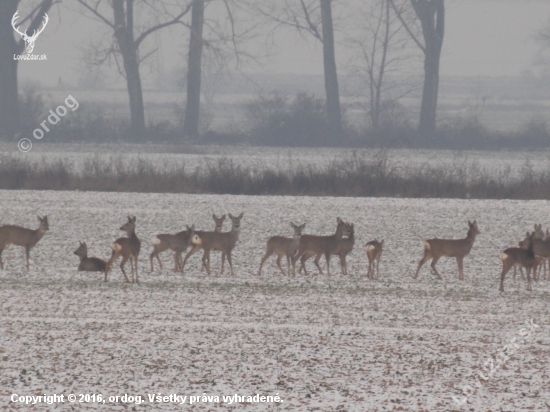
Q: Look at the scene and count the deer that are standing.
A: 13